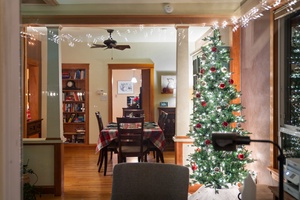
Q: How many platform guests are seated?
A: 0